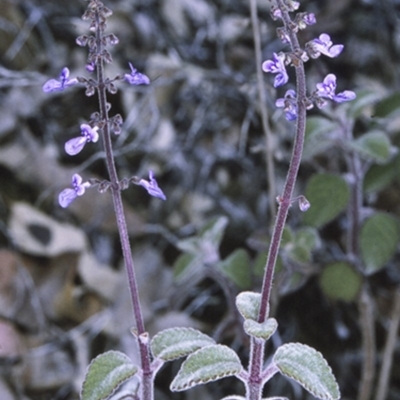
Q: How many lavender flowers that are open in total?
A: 9